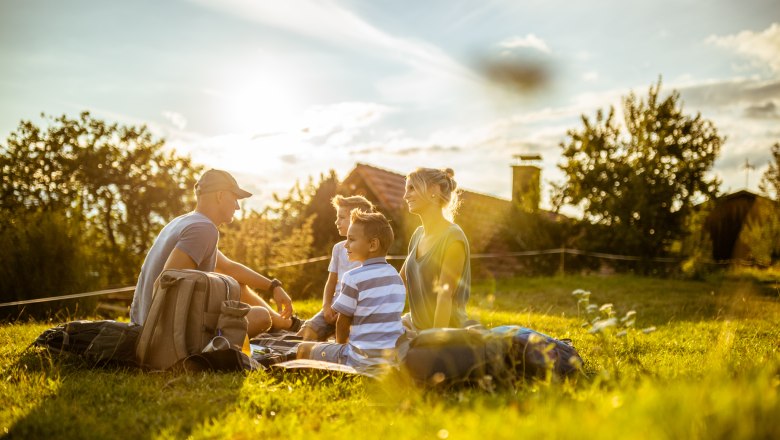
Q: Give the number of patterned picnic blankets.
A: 1